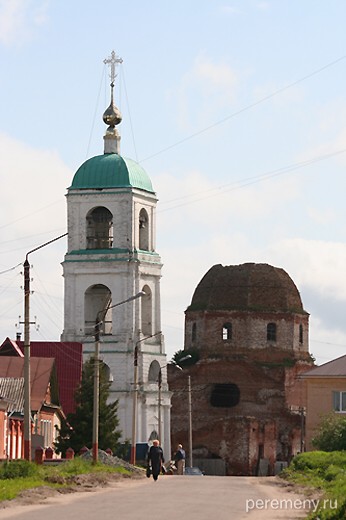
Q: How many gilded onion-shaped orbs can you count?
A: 1